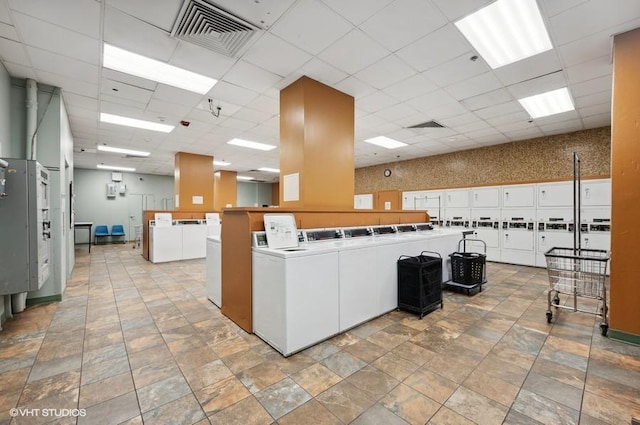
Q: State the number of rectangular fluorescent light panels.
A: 11